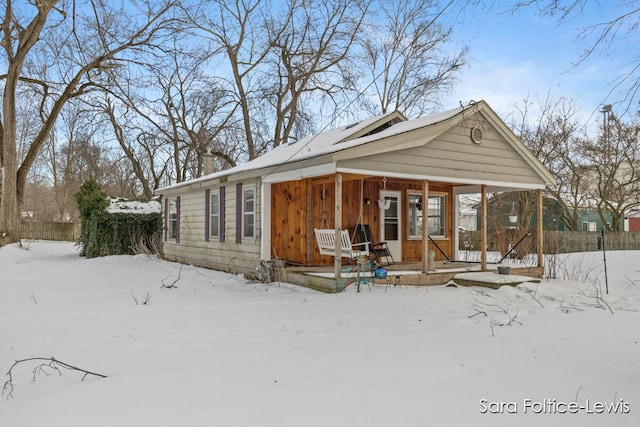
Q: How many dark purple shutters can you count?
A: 5